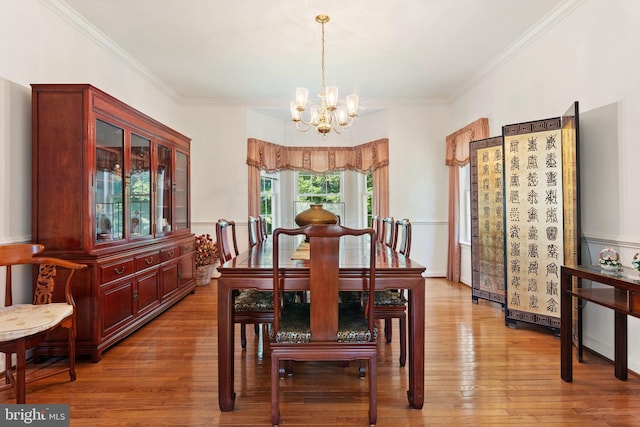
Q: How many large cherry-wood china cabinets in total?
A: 1